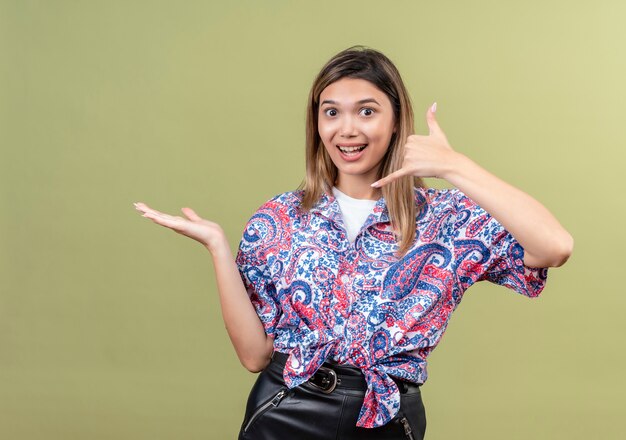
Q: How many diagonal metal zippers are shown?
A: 2